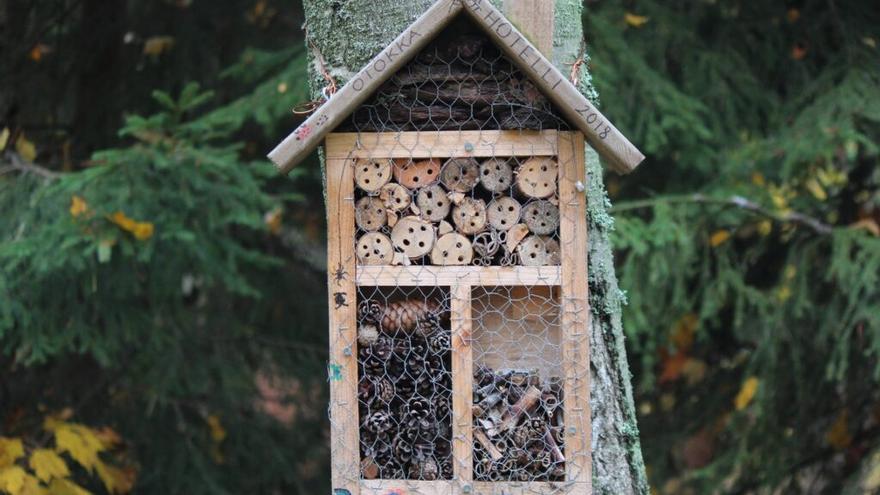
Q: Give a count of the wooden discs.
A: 15